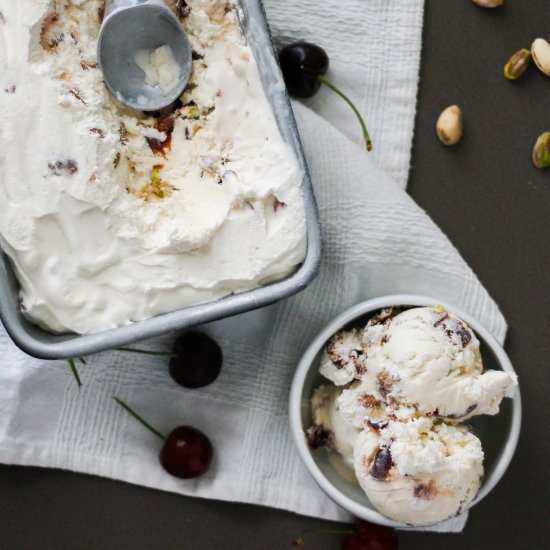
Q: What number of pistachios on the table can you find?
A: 5